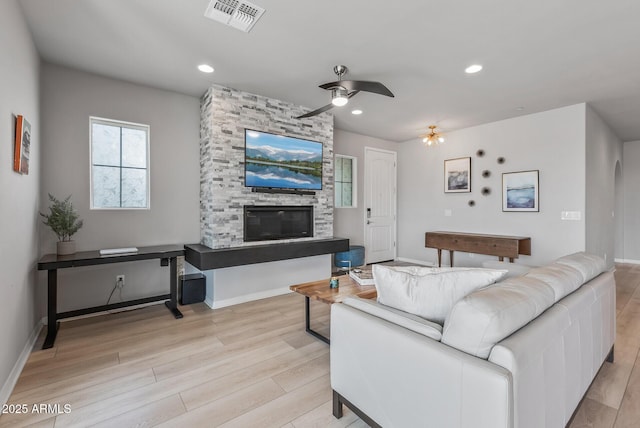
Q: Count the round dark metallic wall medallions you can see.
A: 5